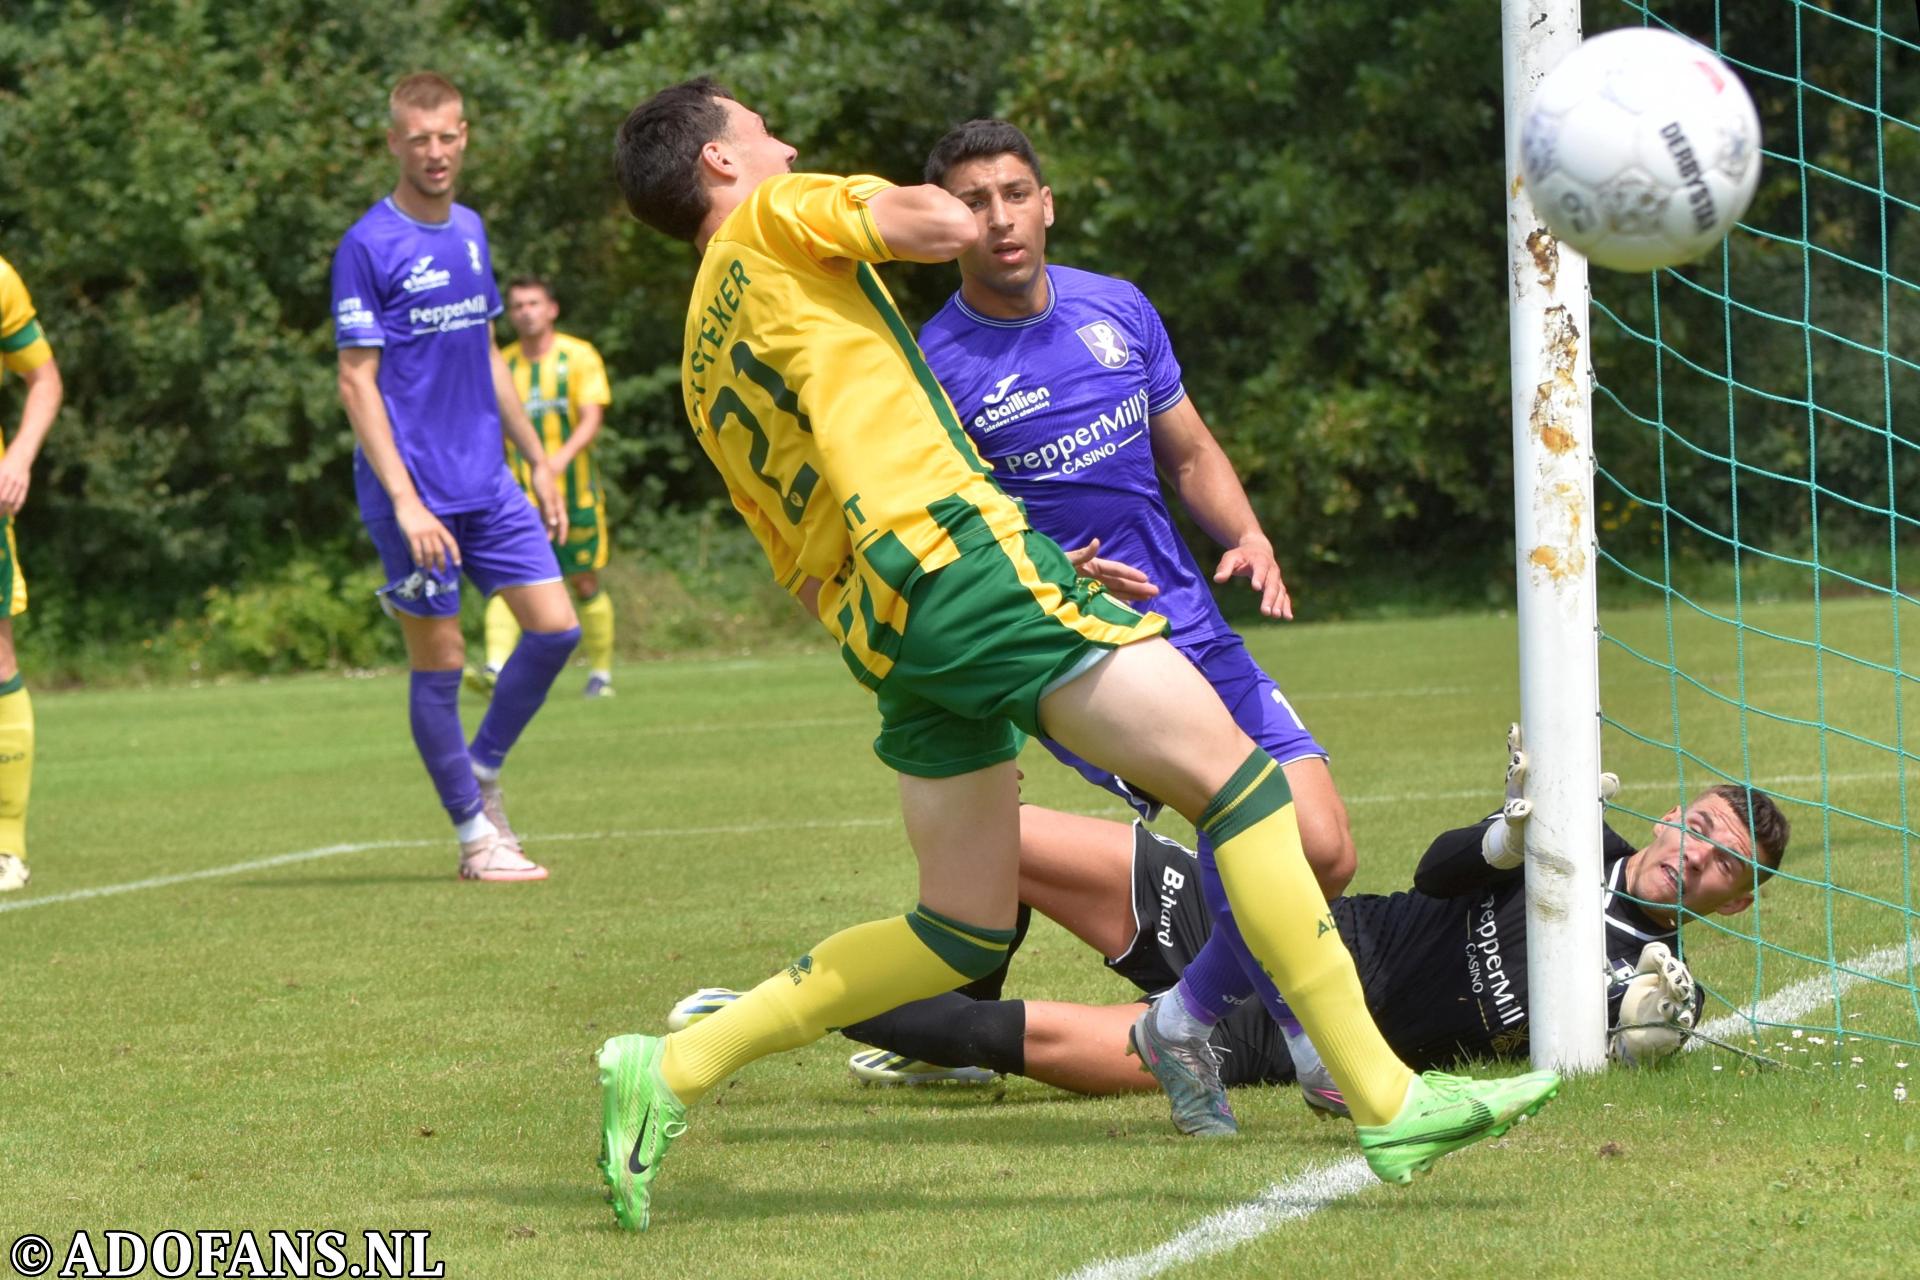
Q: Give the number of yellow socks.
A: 5